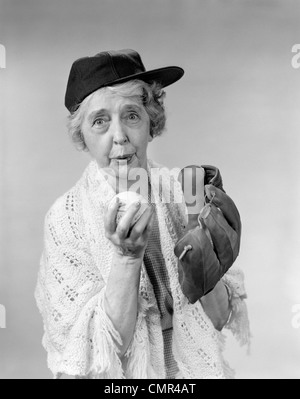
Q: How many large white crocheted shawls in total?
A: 1